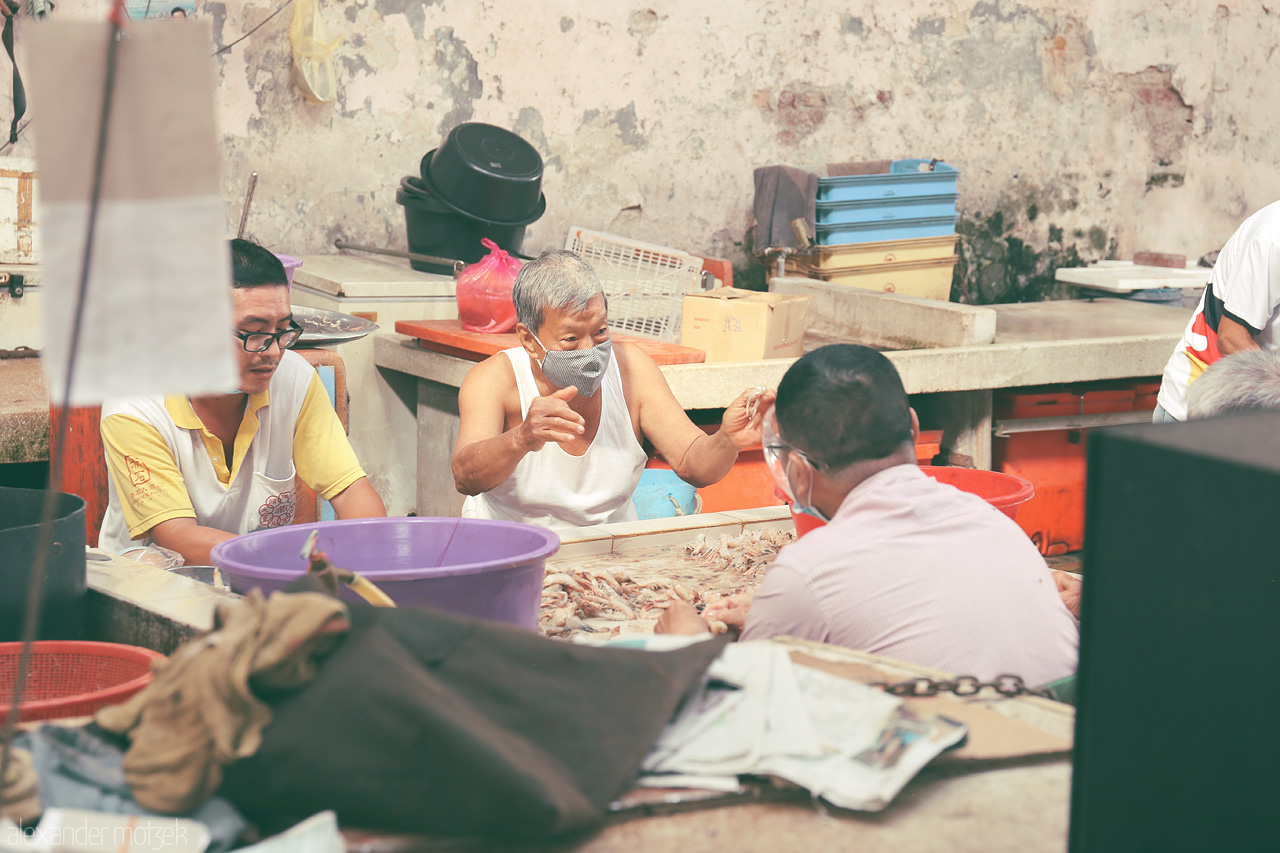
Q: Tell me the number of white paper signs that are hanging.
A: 1